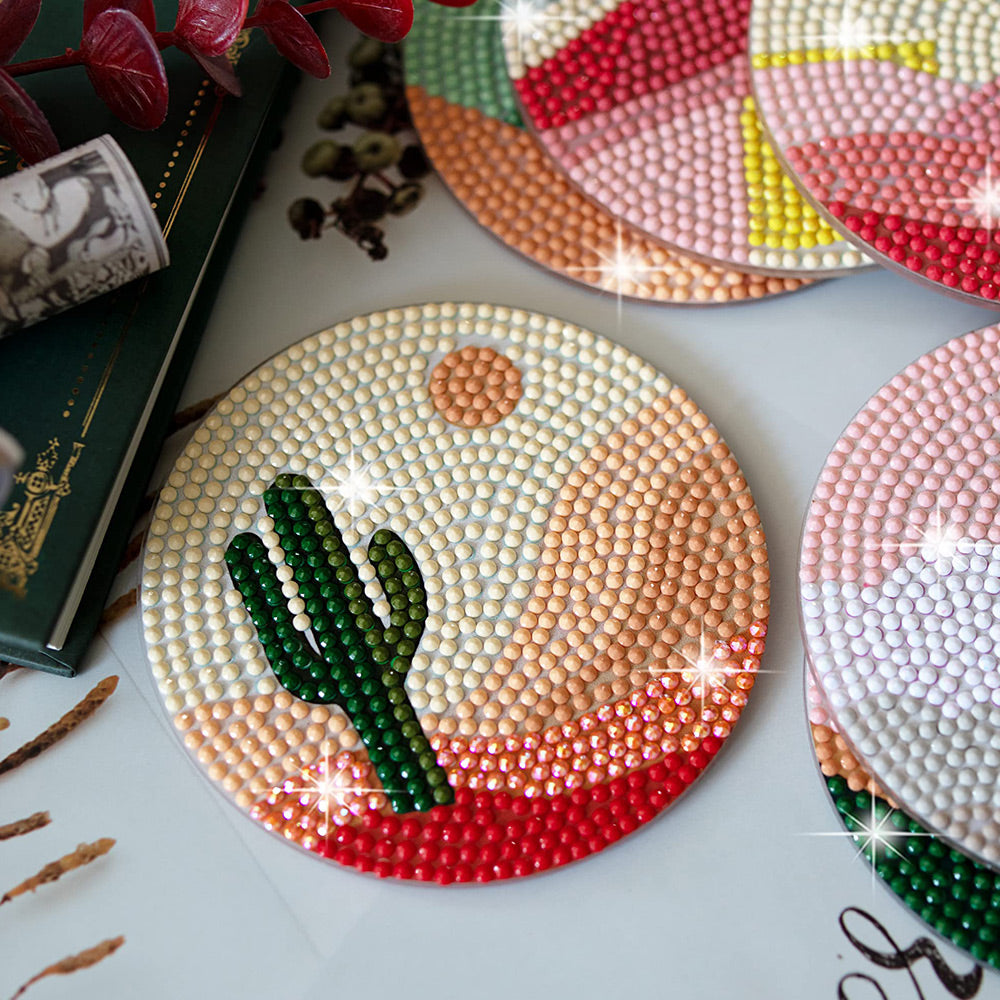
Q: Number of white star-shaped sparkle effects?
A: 9